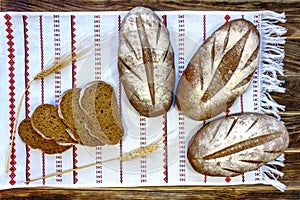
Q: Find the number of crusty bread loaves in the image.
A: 3